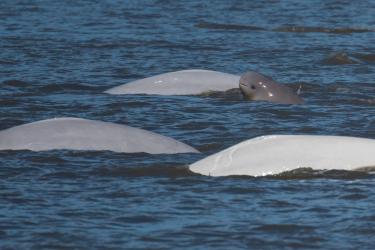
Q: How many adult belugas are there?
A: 3